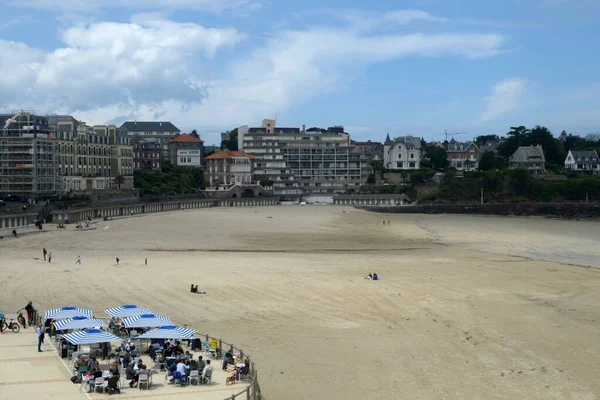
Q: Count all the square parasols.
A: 6